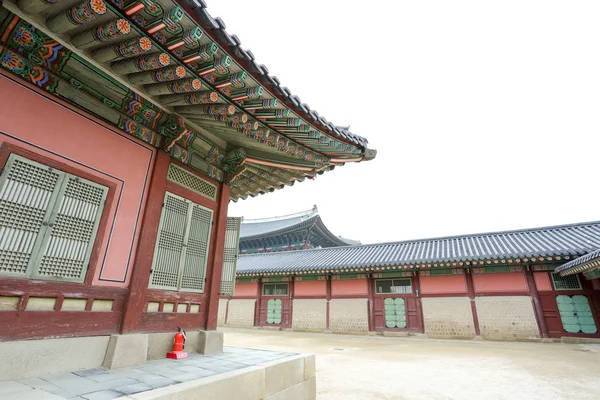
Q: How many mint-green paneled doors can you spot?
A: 3